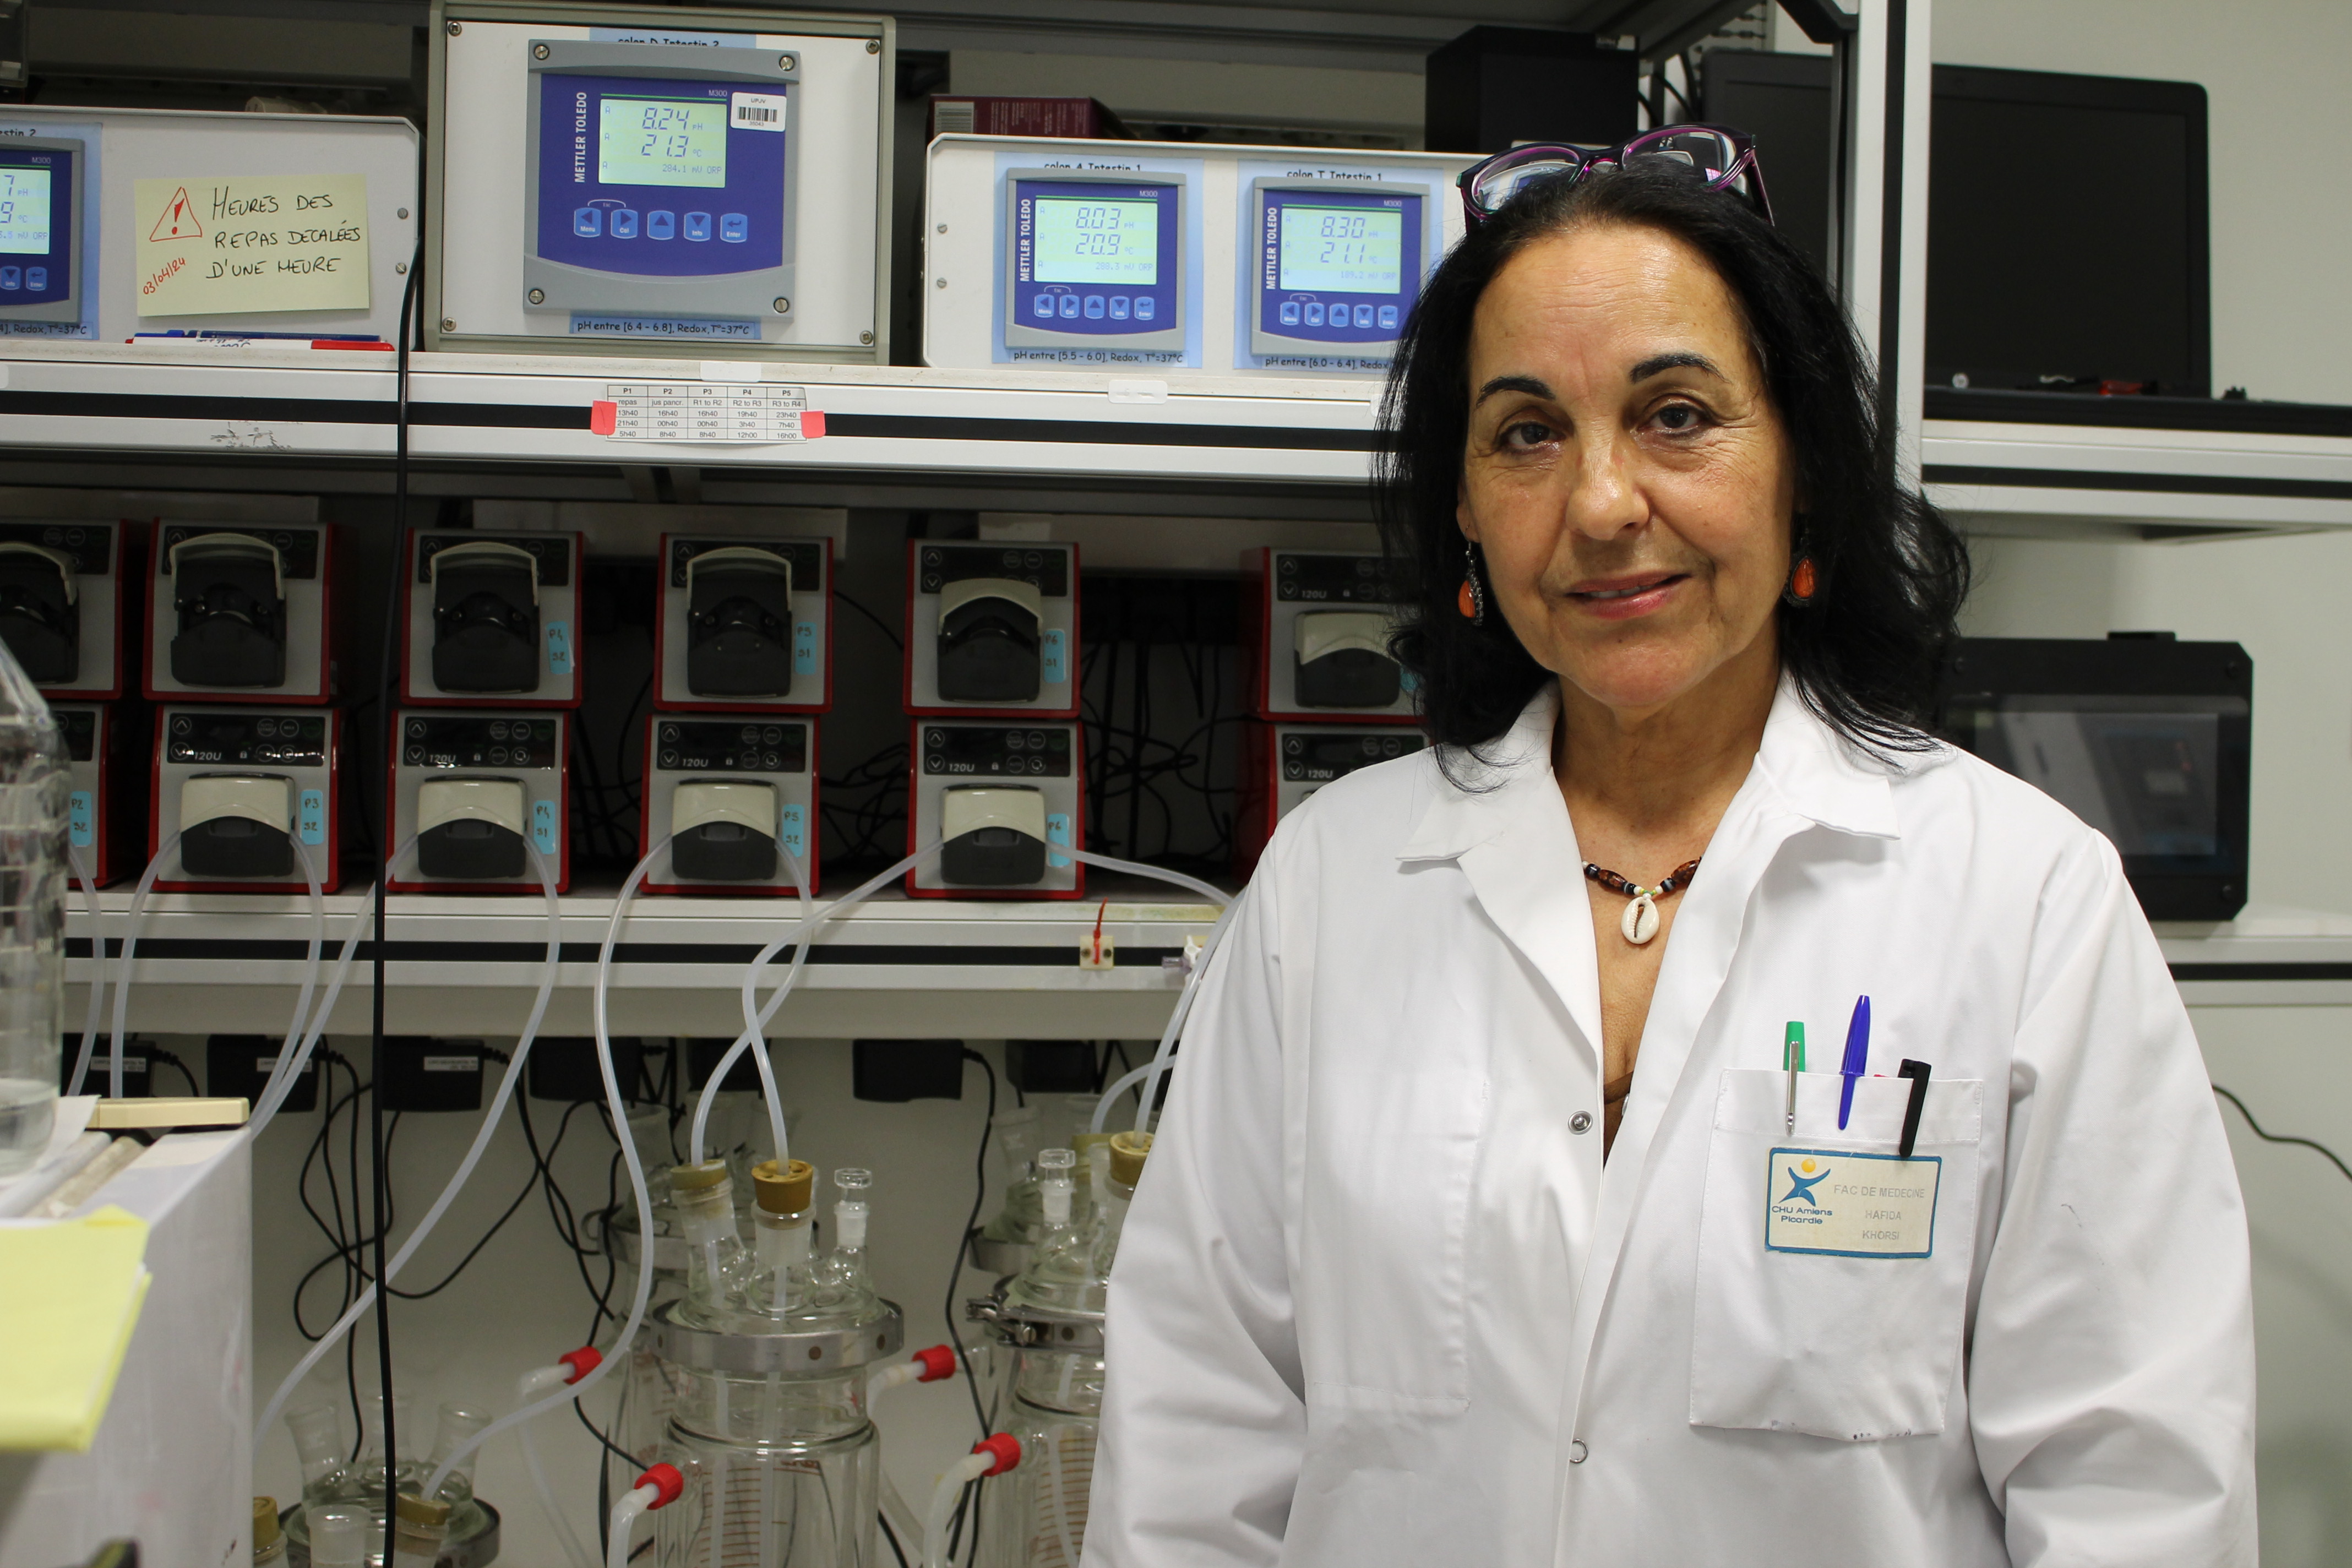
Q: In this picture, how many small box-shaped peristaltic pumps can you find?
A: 12